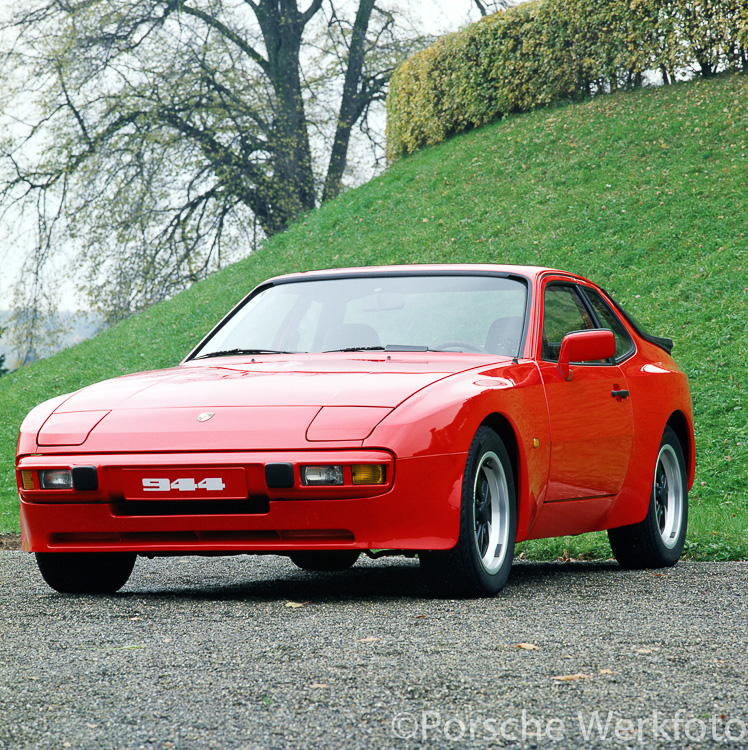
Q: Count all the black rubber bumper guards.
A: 2